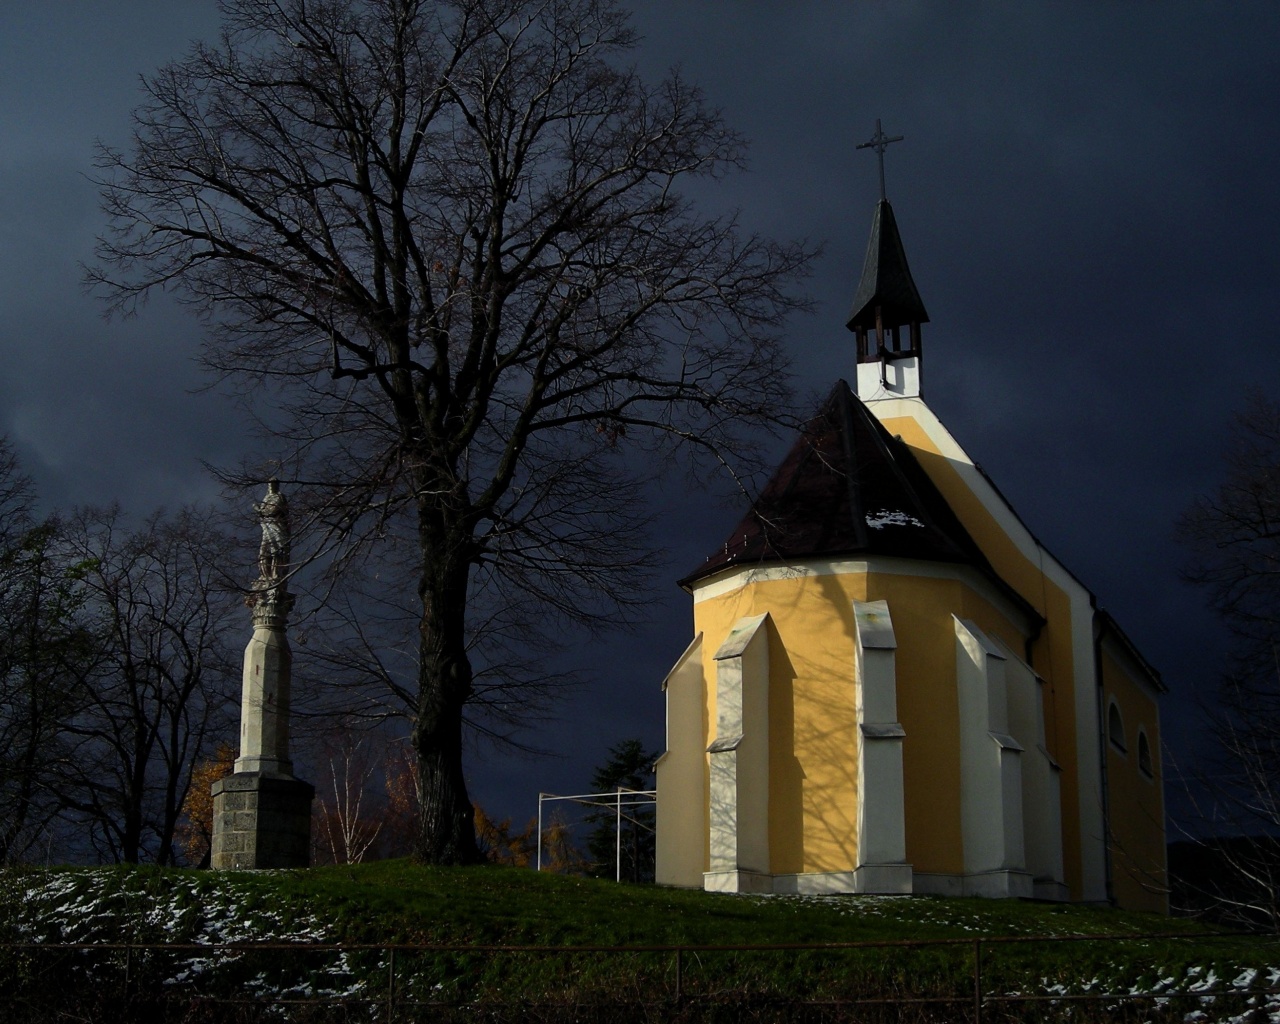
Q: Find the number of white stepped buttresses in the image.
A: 5